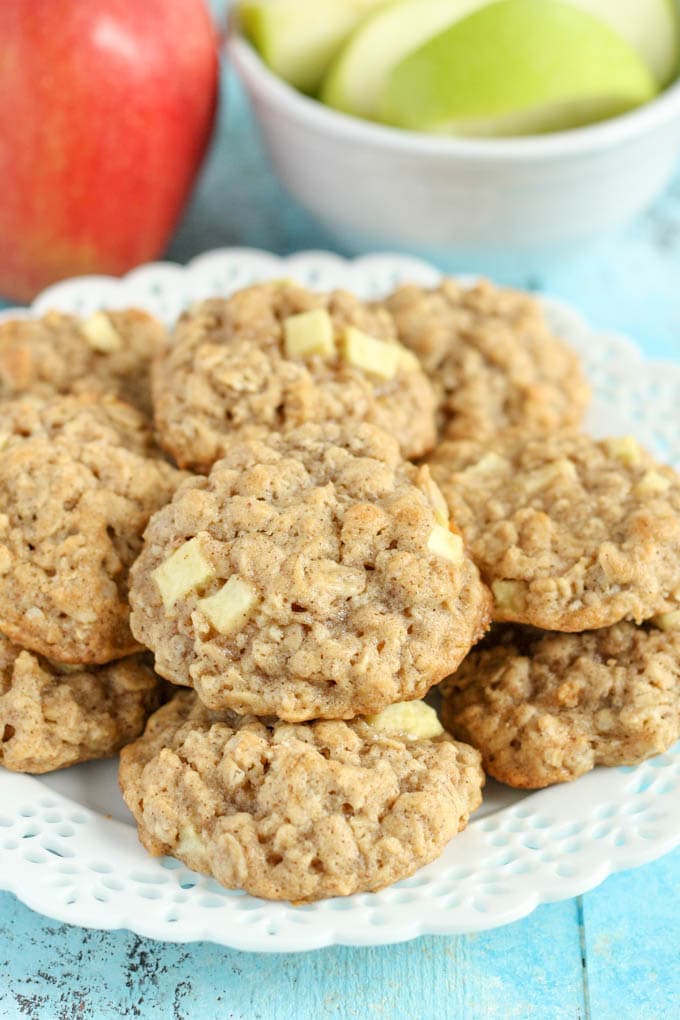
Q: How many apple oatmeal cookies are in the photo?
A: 9